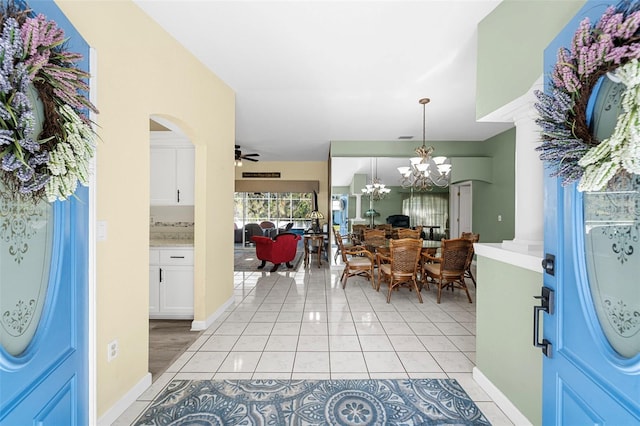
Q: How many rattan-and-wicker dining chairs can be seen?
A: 6